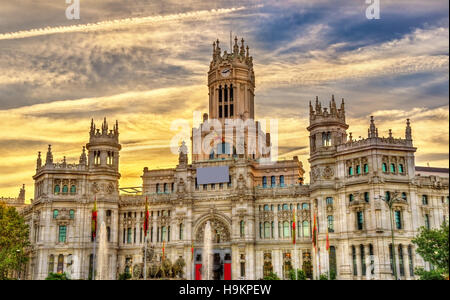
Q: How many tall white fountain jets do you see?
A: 2